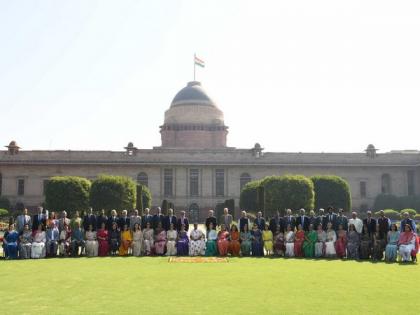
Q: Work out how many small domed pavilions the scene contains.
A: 4